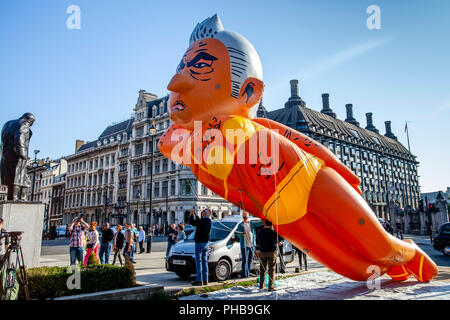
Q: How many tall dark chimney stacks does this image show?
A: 5